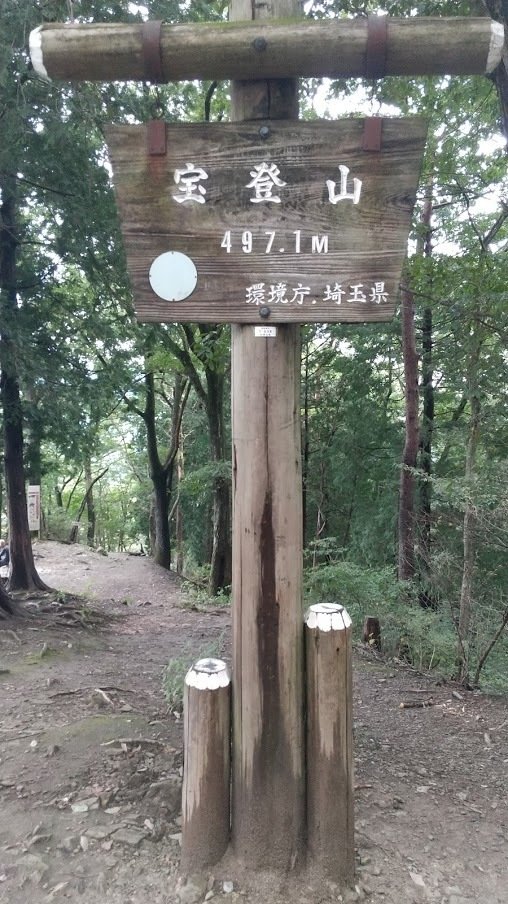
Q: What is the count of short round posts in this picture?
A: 2